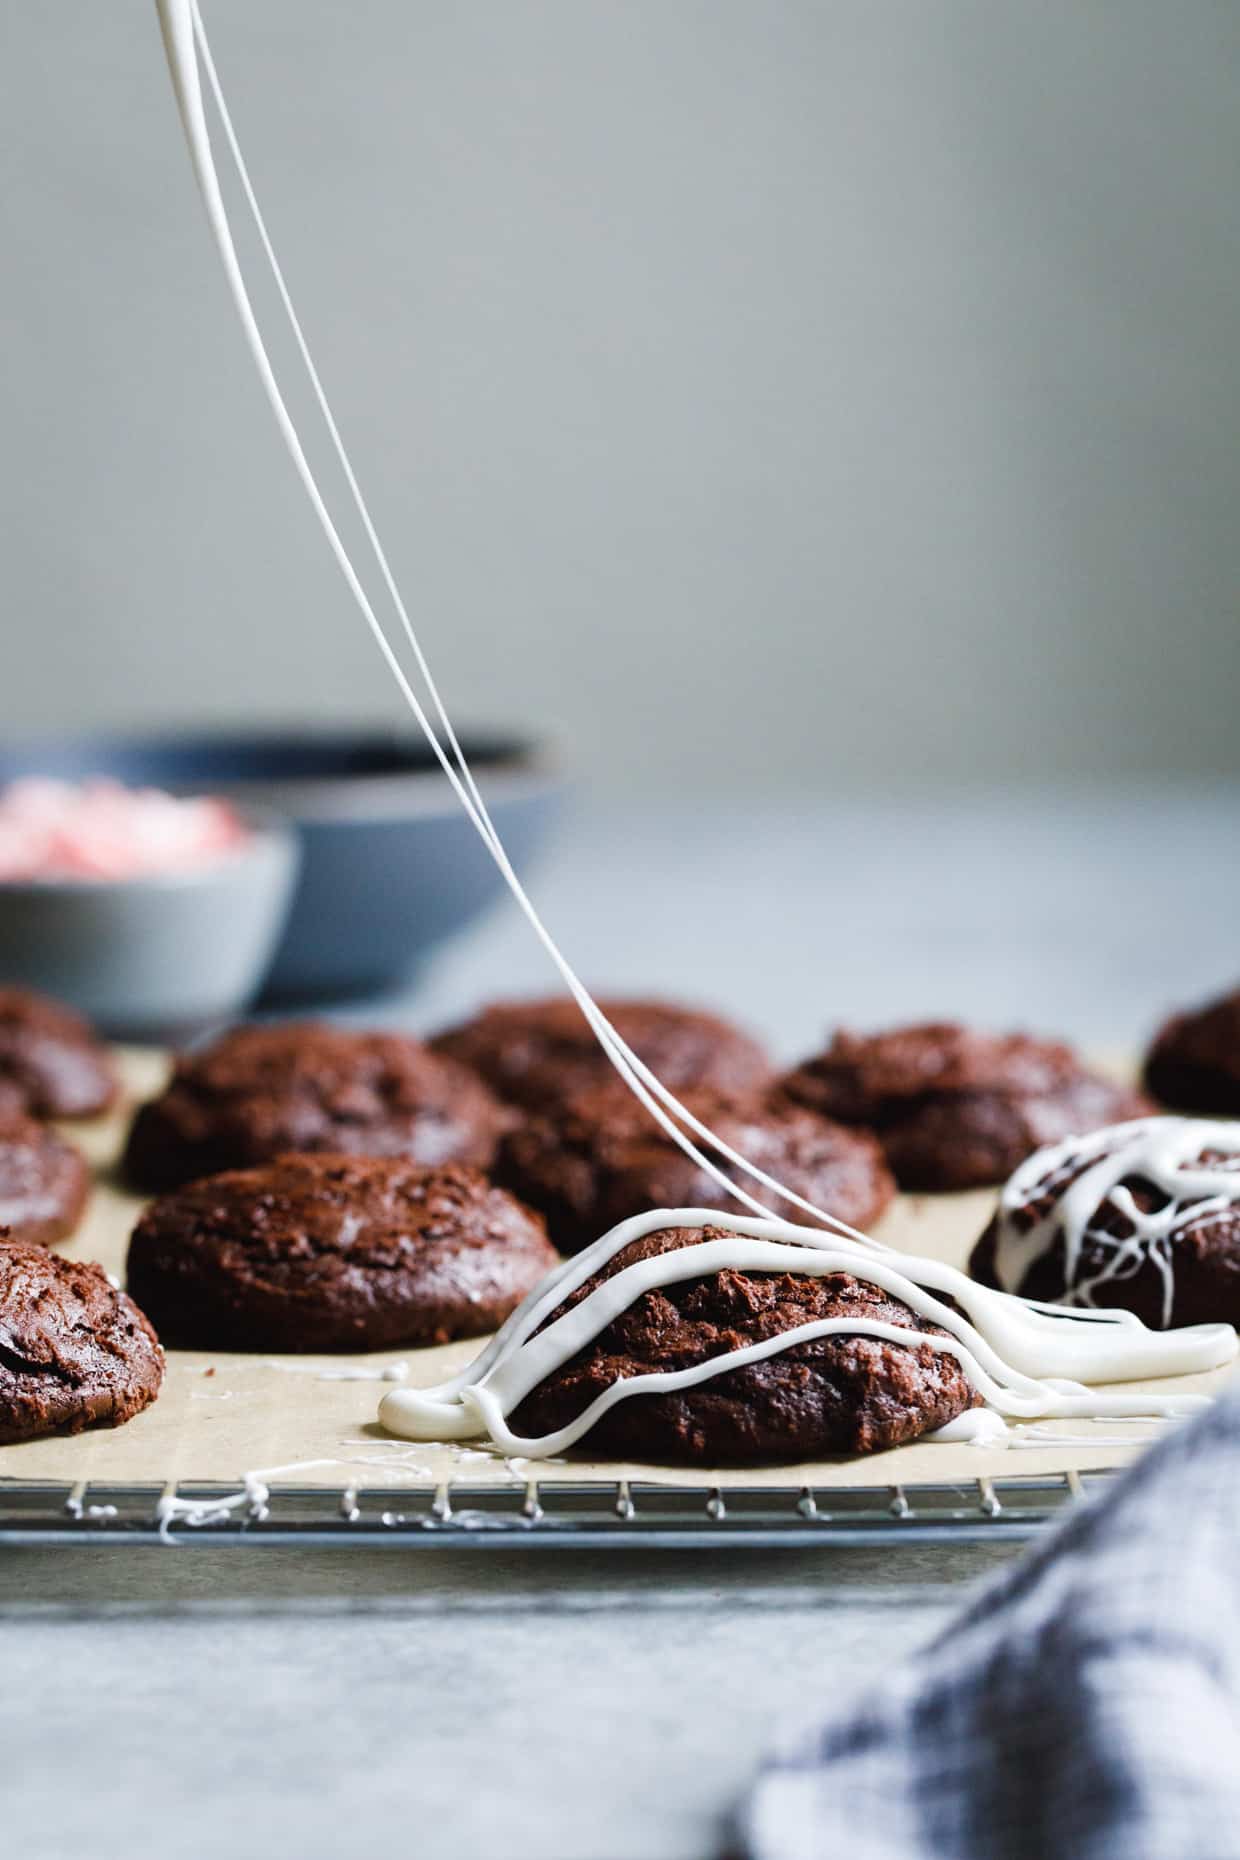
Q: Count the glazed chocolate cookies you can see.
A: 2